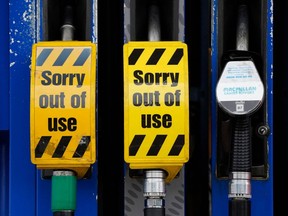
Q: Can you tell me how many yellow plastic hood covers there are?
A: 2